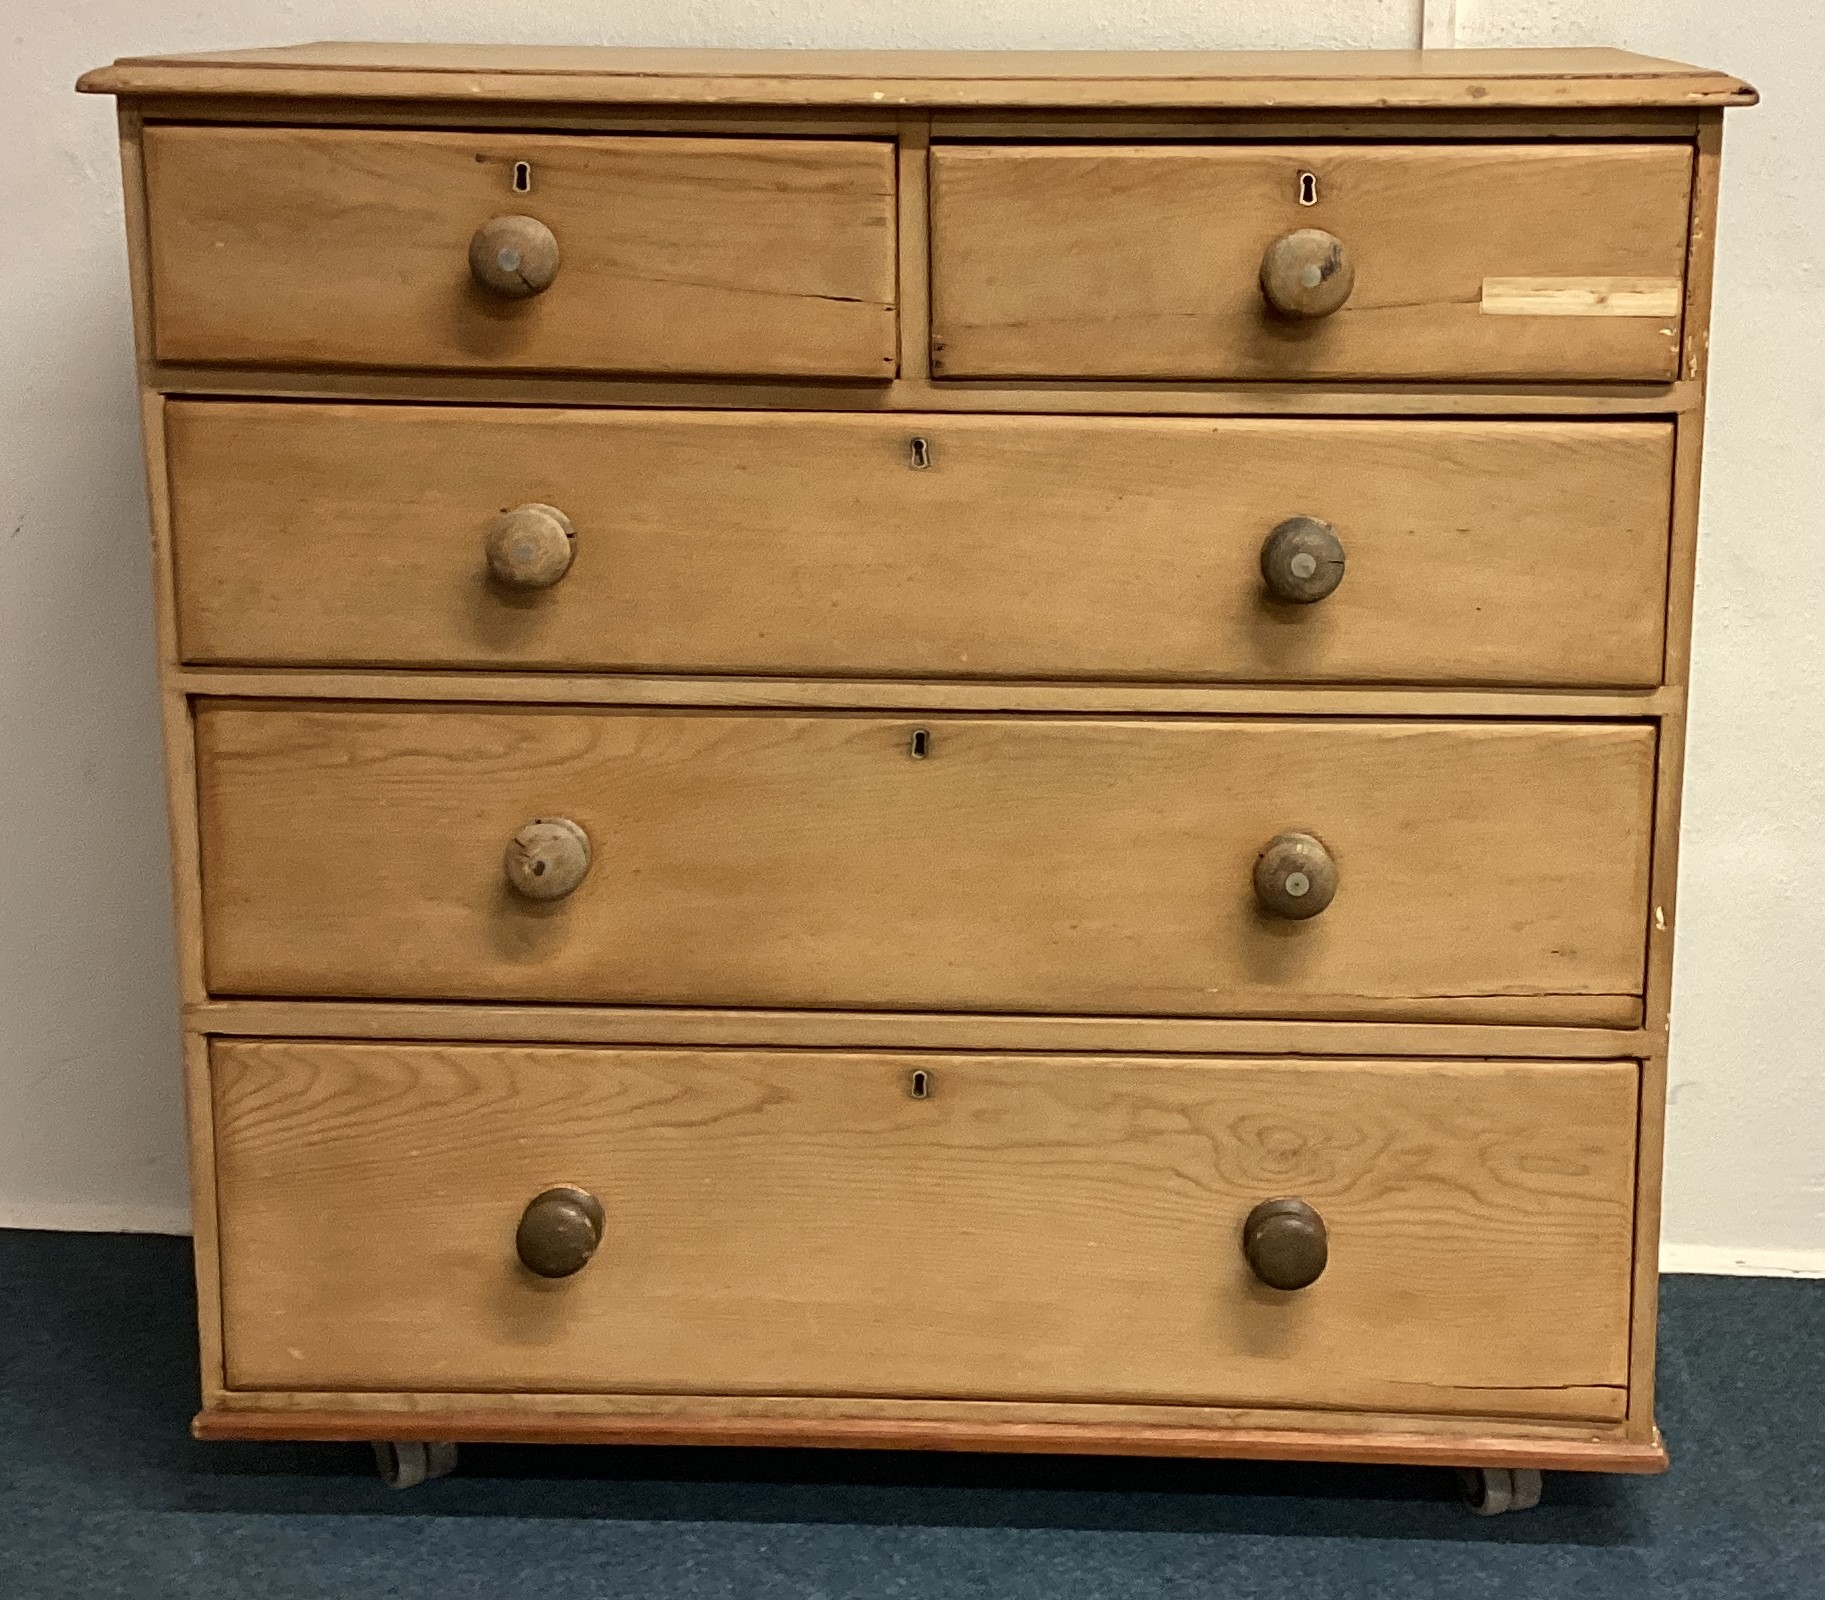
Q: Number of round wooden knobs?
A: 8